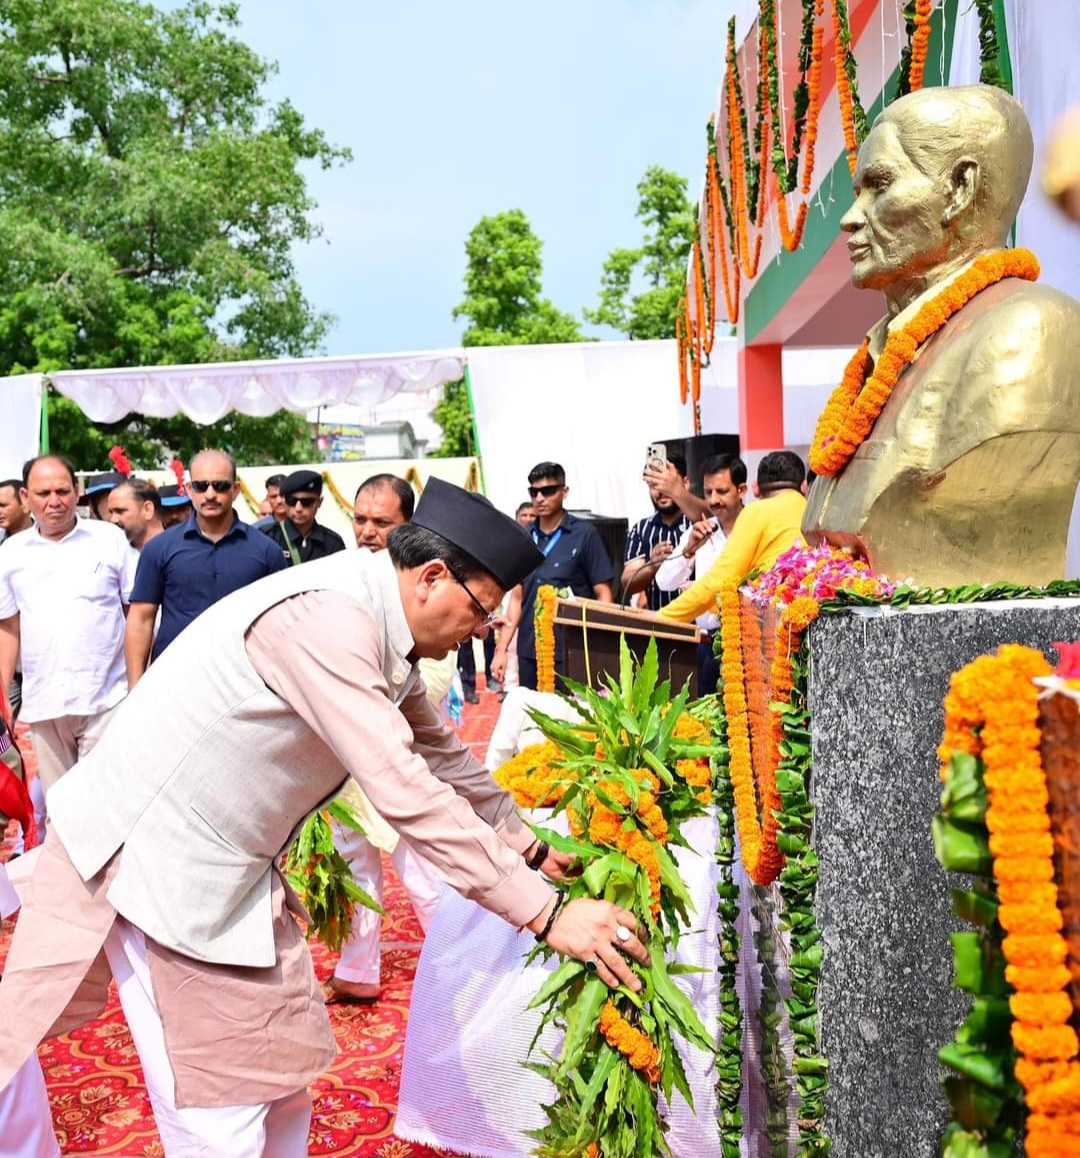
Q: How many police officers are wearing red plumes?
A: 2